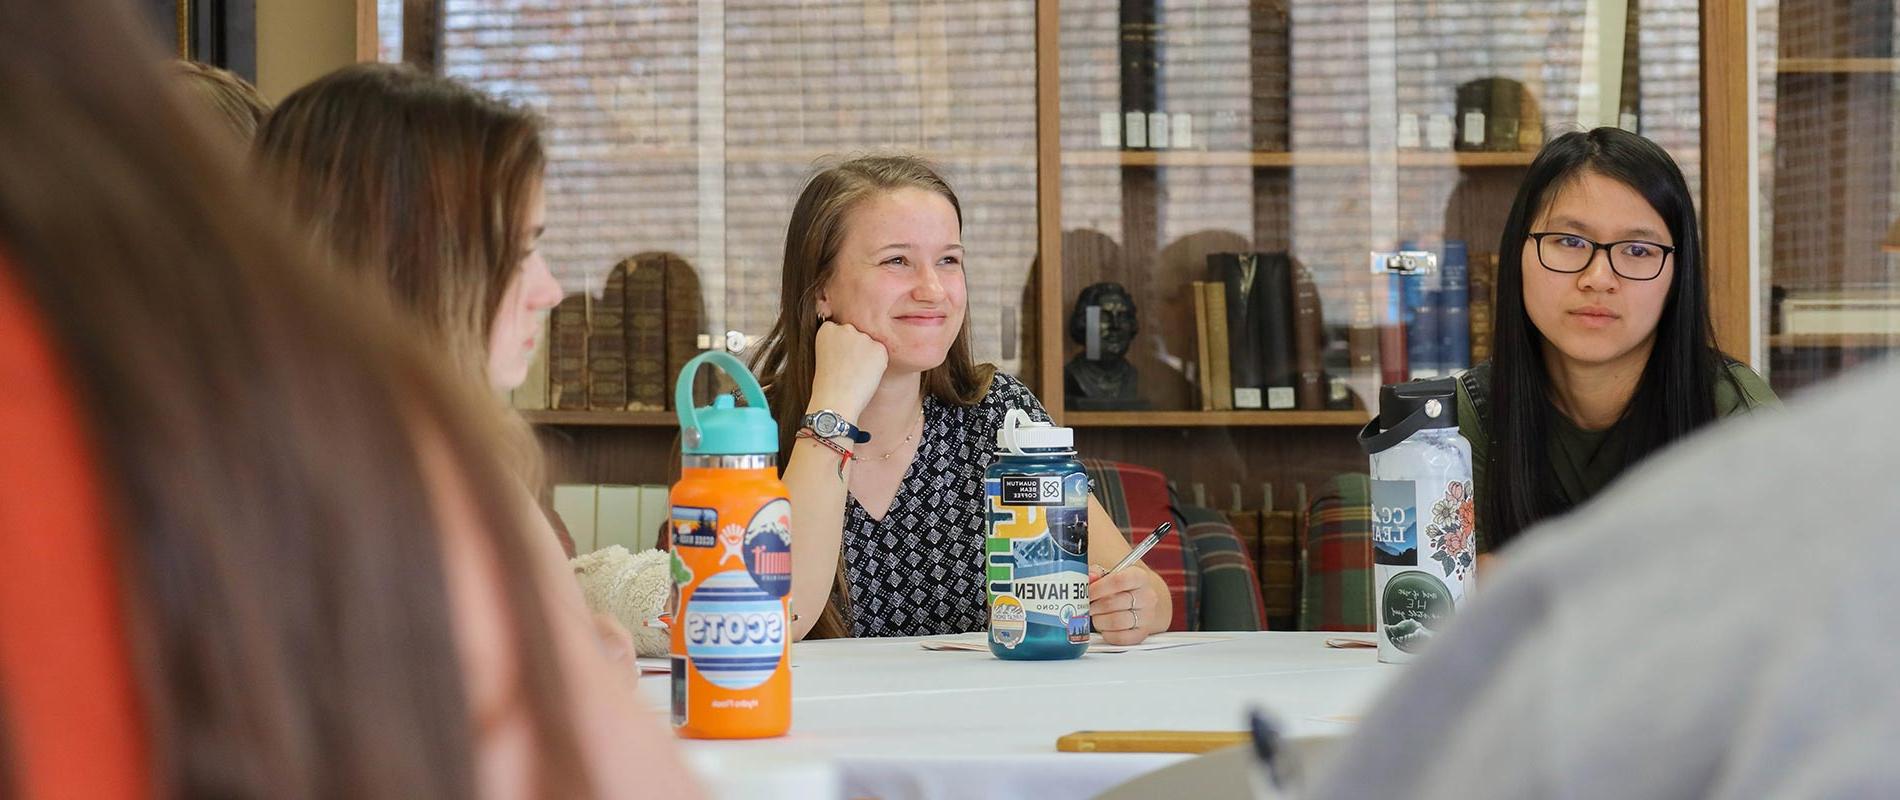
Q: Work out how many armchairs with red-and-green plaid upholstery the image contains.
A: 2